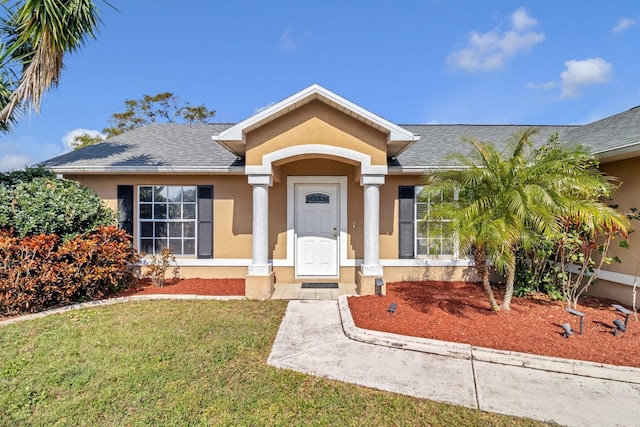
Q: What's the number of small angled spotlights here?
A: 3